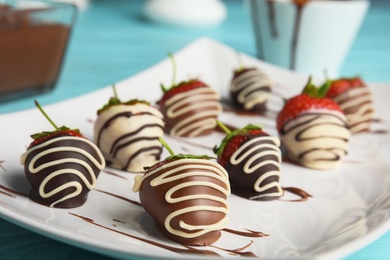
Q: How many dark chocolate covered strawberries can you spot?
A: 3